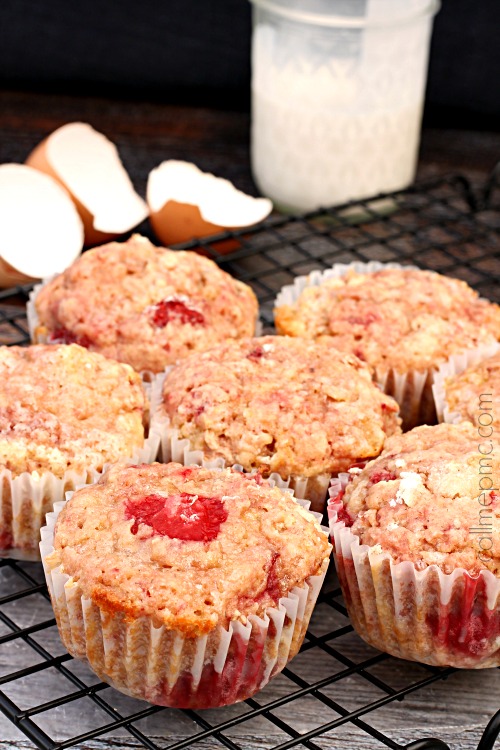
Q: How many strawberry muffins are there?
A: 7